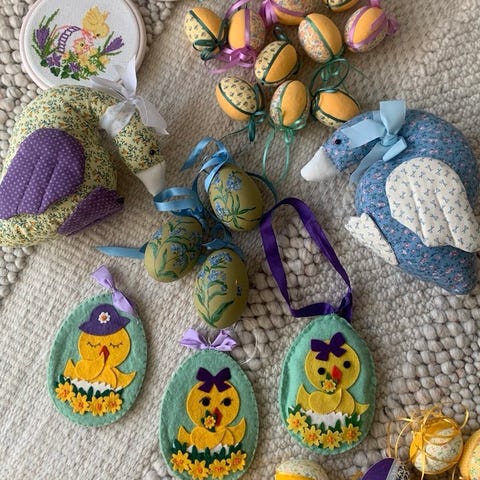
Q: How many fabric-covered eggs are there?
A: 14